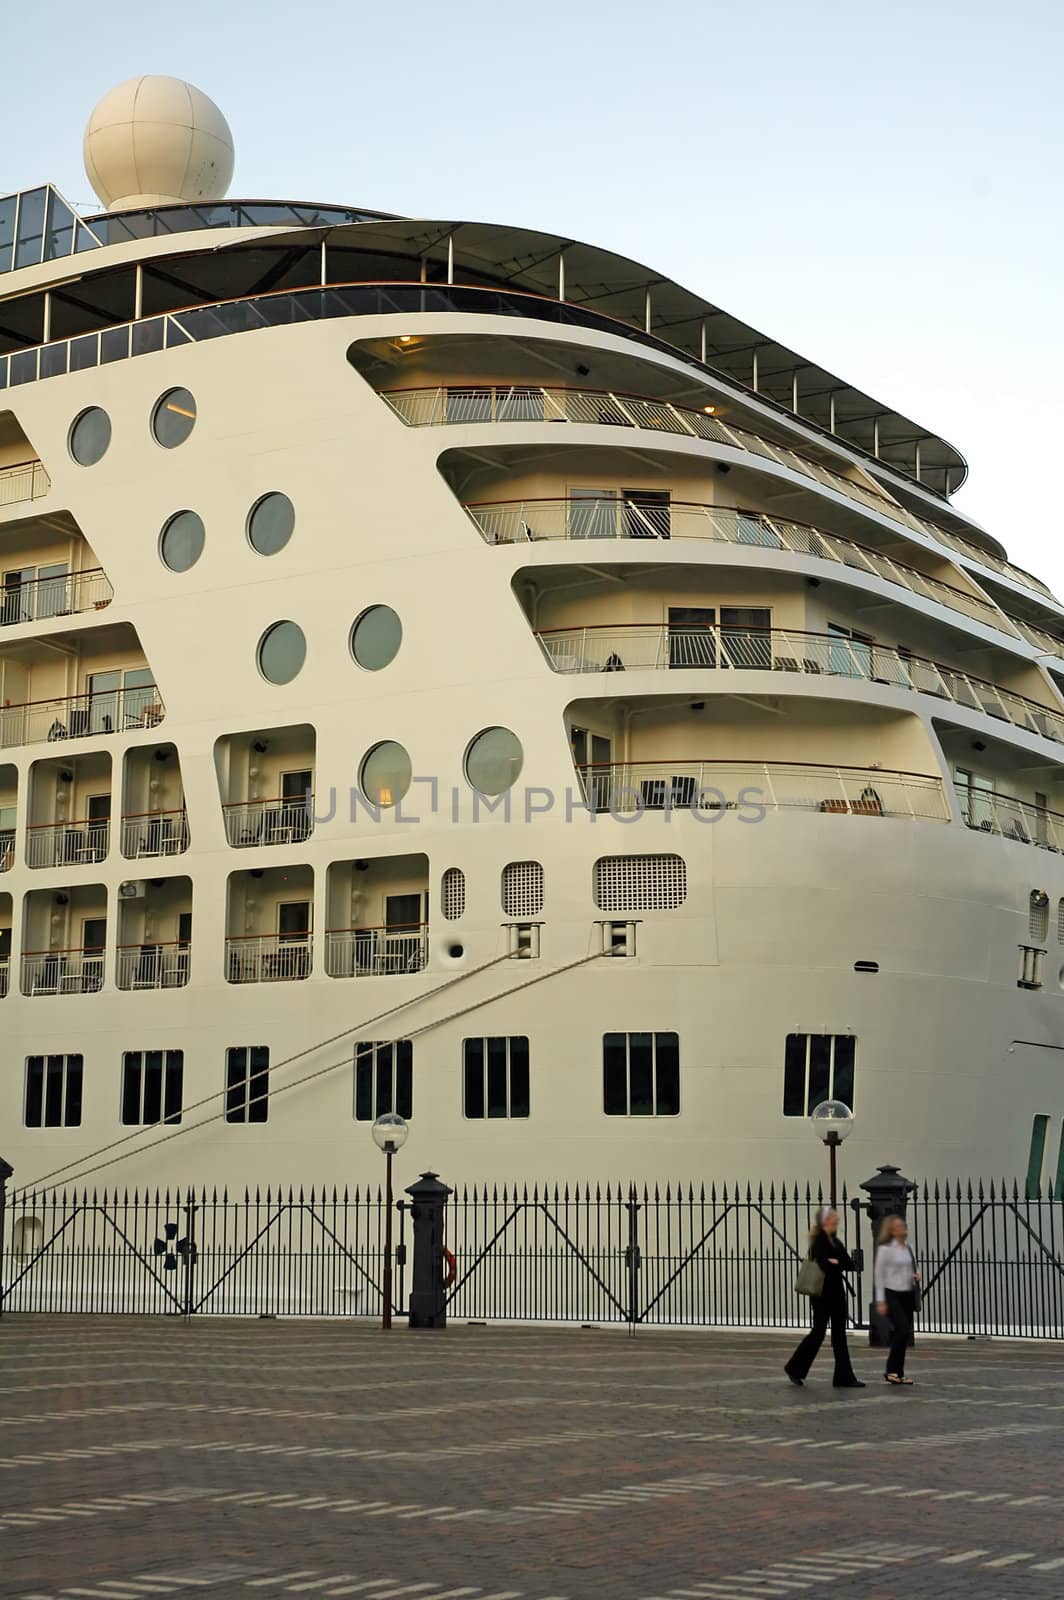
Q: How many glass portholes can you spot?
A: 8